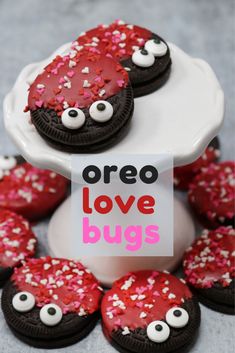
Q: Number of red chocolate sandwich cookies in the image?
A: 9